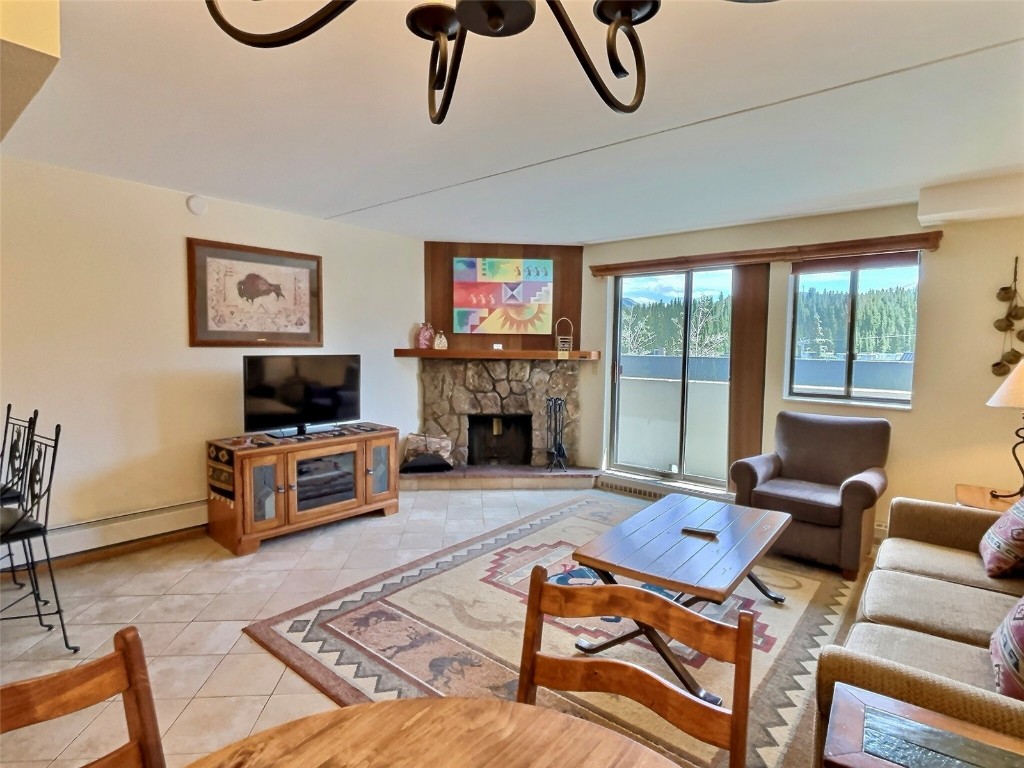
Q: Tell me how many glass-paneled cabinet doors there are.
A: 3